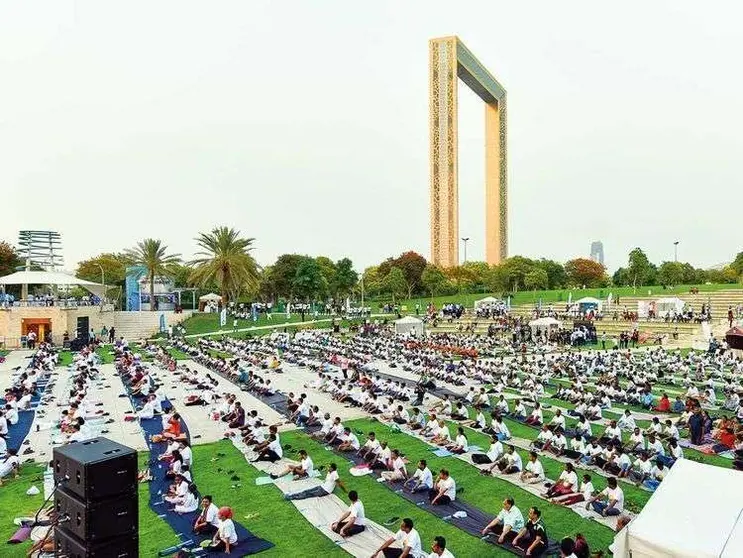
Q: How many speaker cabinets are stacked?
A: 3